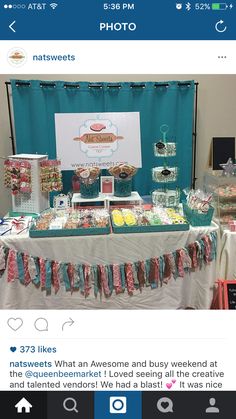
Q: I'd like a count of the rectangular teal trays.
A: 2